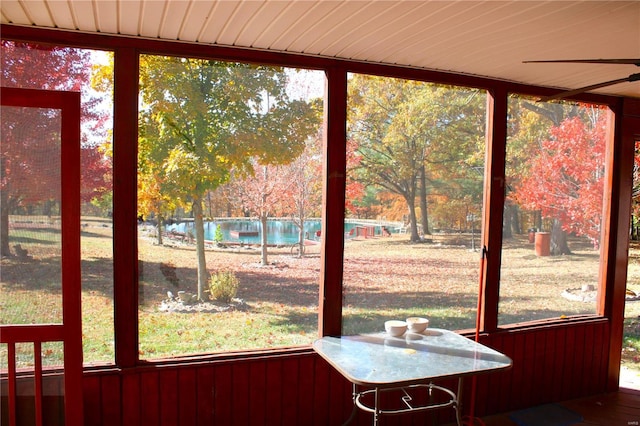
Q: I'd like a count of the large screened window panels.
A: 4